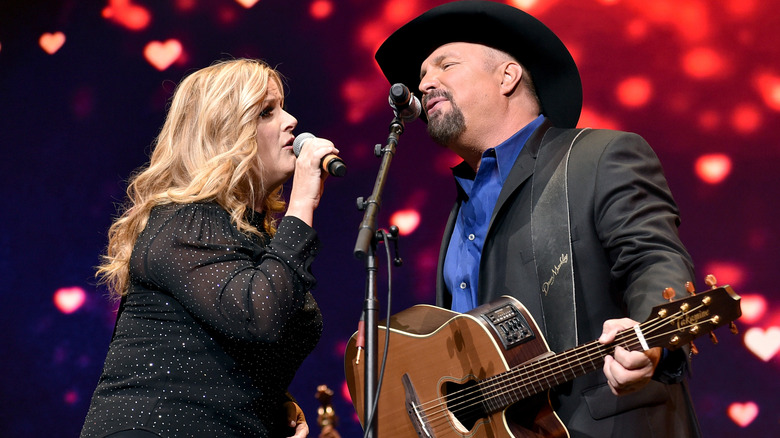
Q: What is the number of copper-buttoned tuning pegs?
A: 6